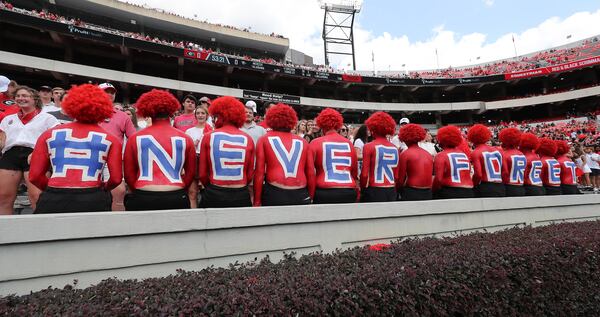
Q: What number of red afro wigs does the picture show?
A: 13